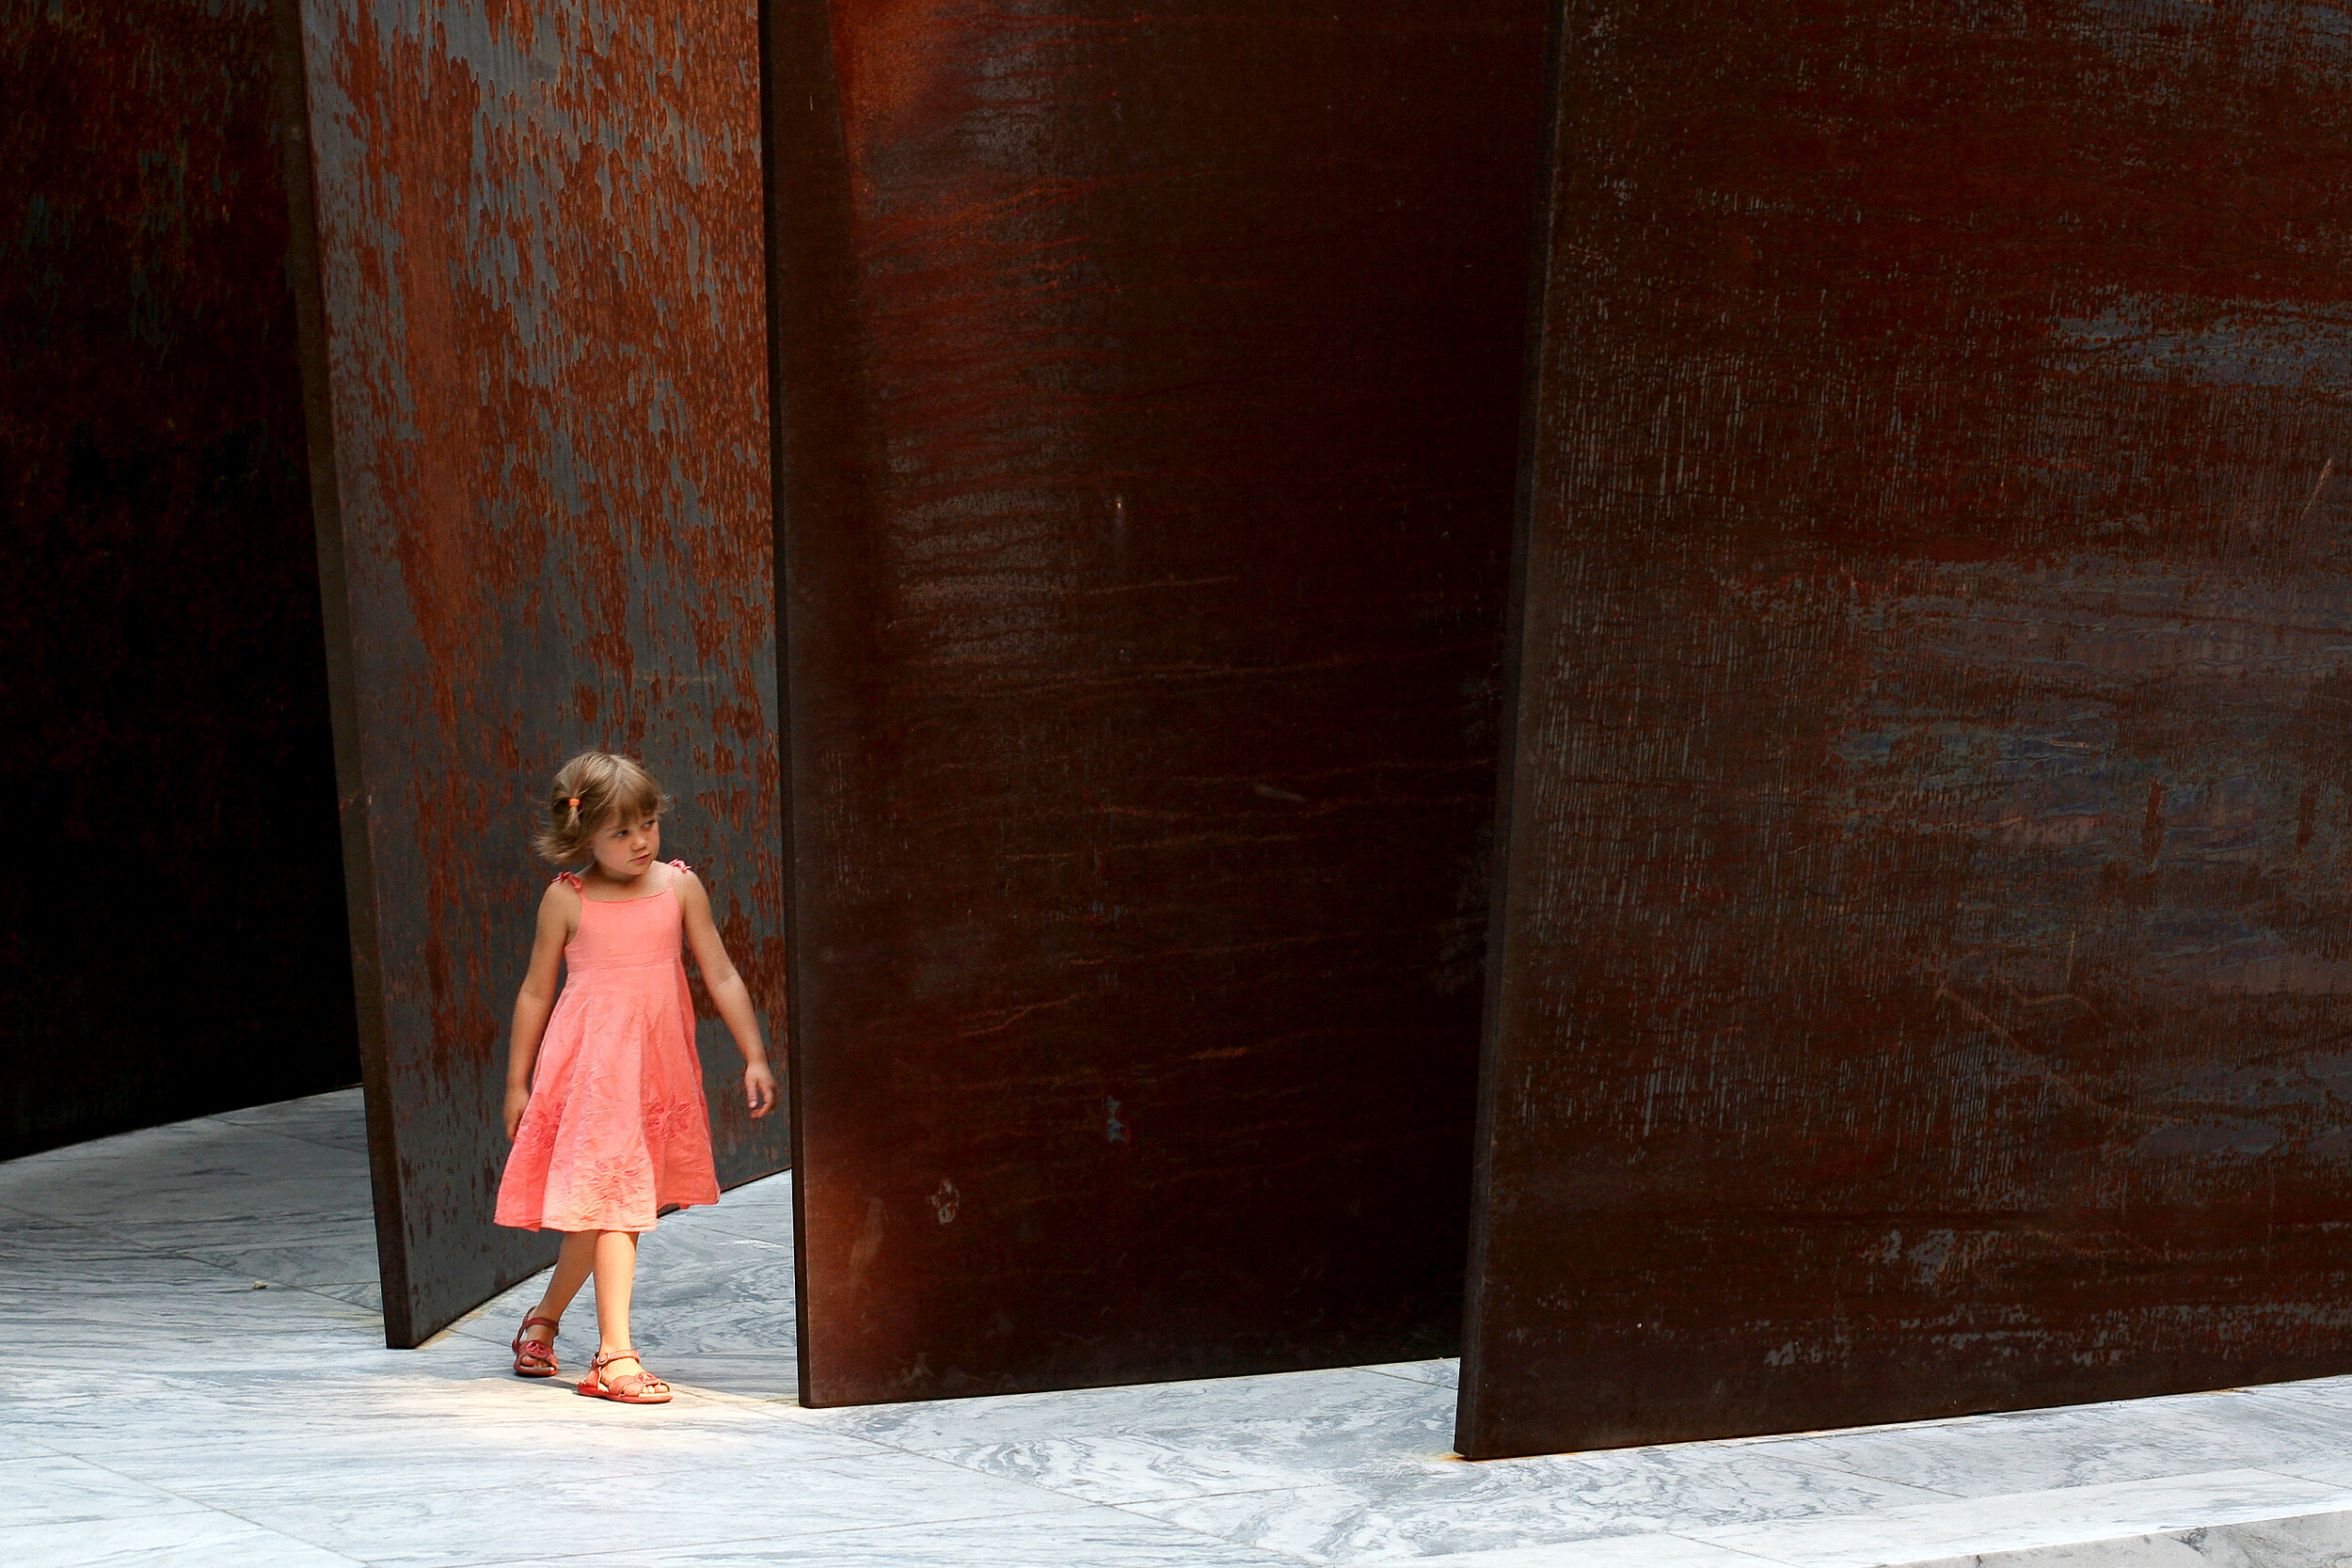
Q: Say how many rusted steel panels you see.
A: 4